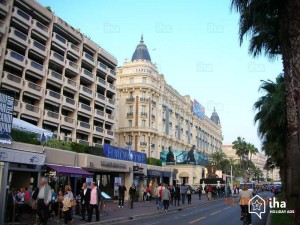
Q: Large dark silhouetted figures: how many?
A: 2